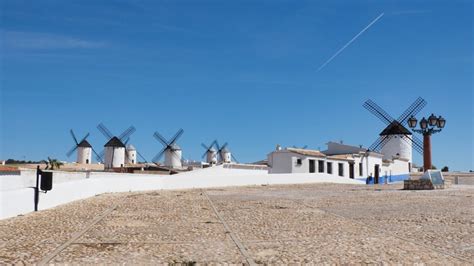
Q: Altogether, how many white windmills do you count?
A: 7